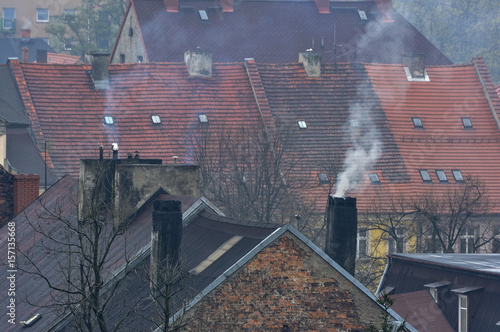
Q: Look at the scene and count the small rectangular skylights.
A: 14